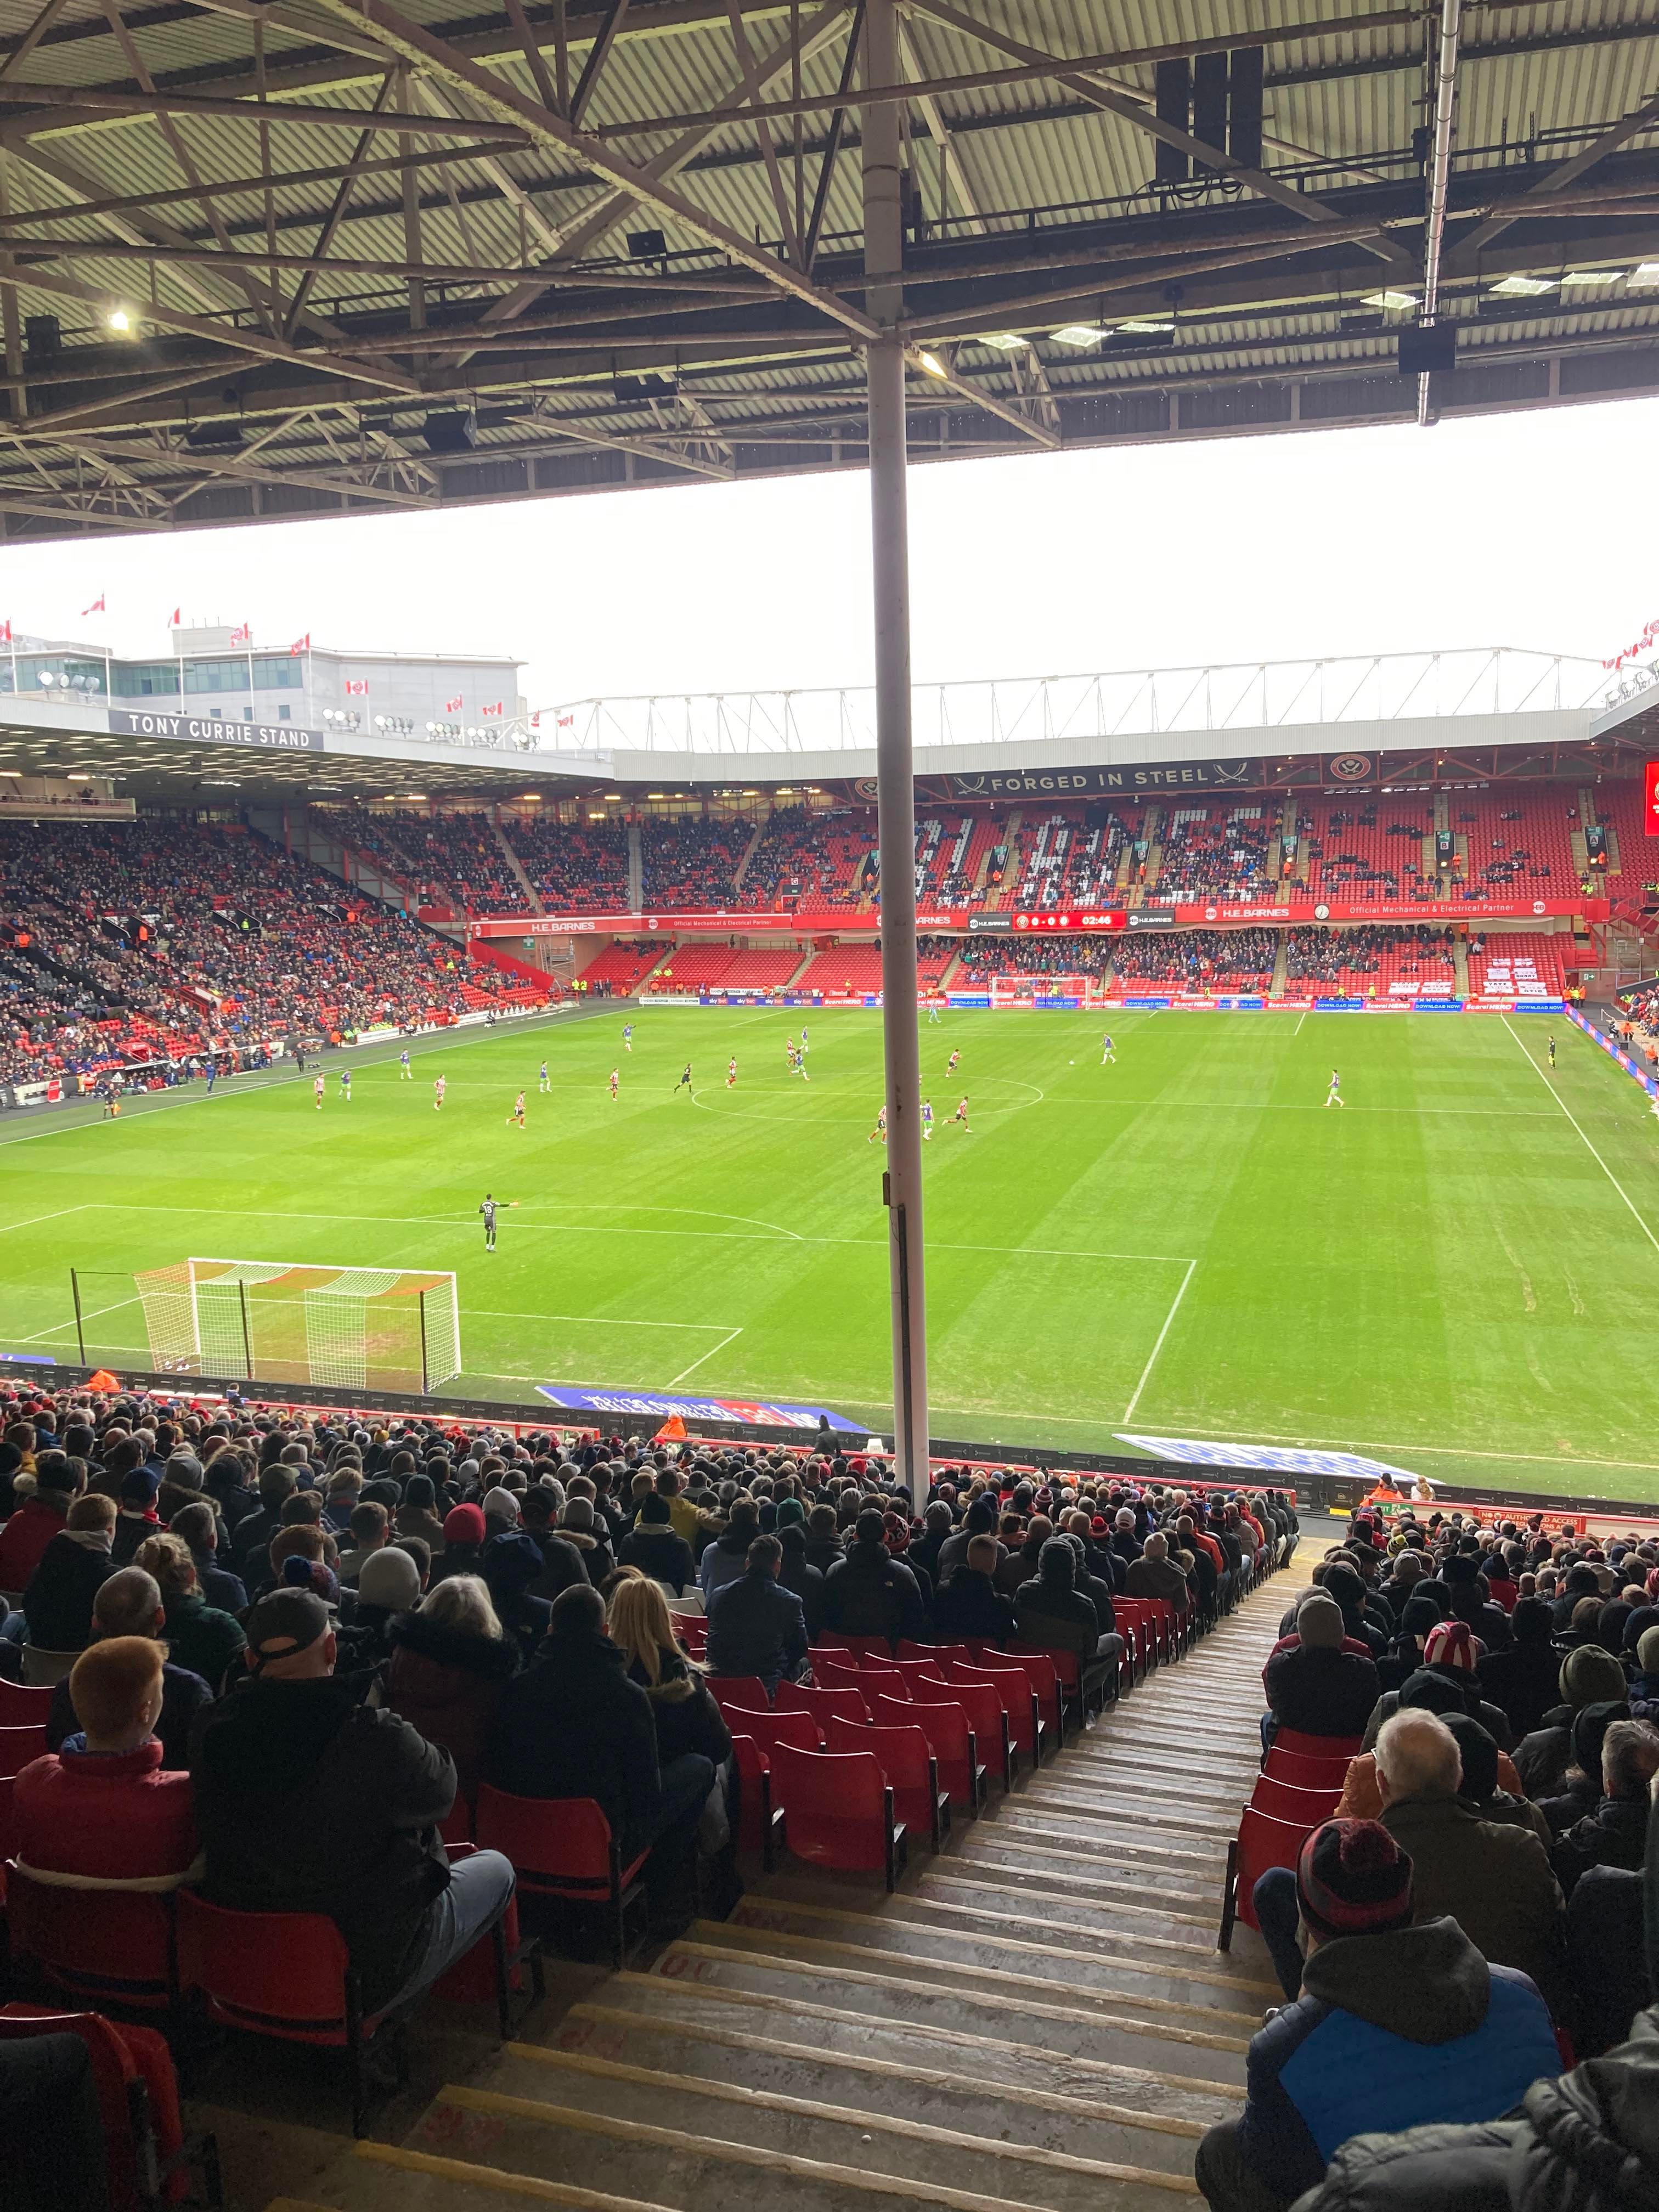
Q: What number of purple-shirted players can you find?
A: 9